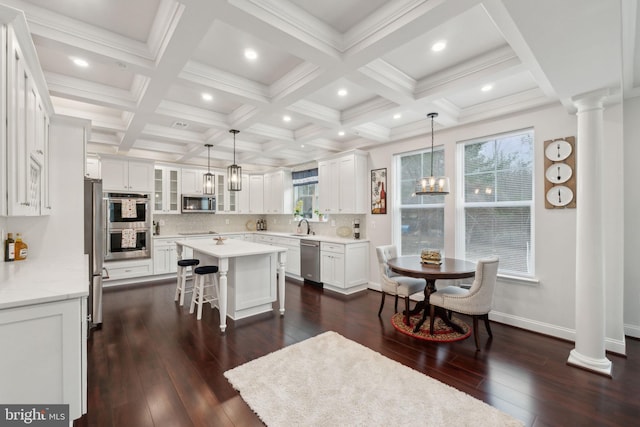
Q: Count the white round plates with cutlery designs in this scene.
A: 3